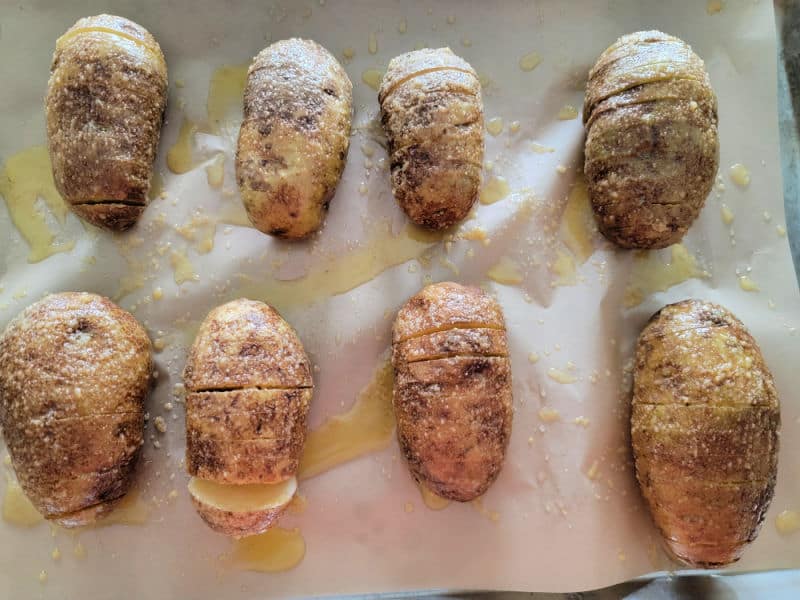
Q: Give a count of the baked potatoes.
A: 8